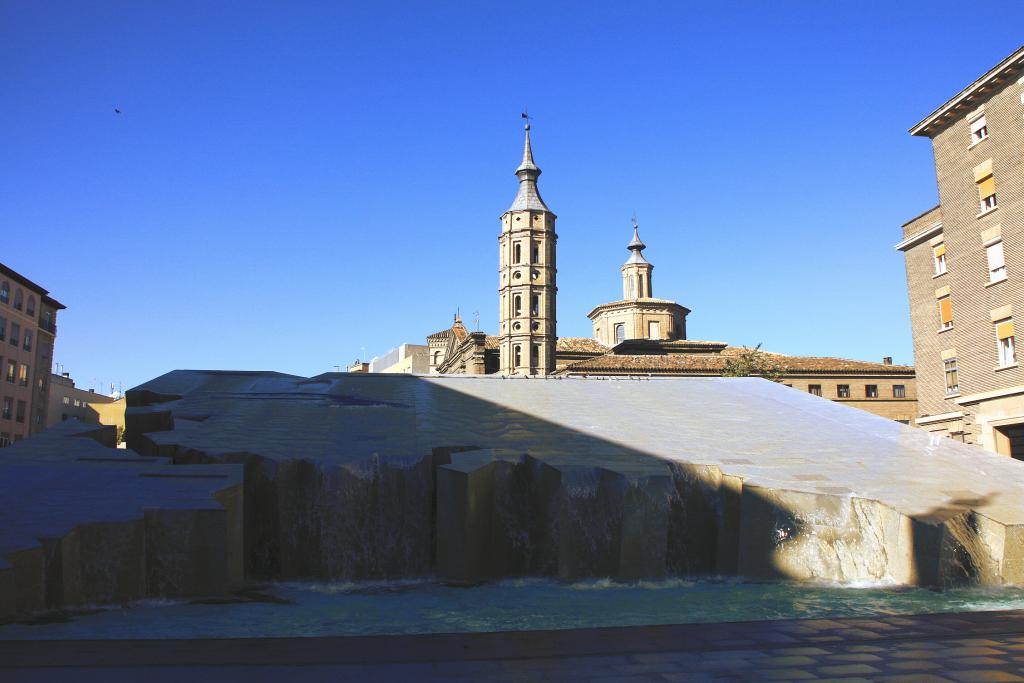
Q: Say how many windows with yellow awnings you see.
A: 4